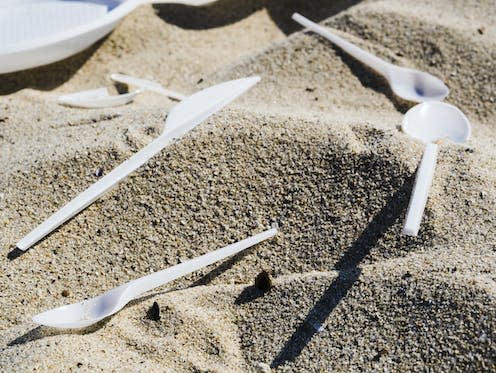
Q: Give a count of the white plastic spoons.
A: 3